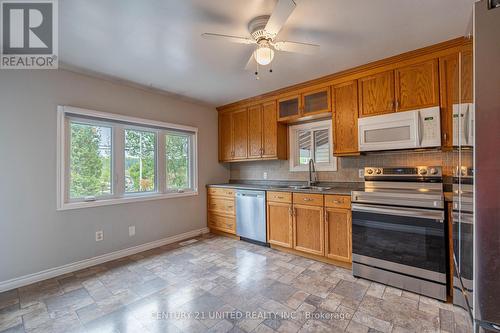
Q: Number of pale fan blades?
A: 4